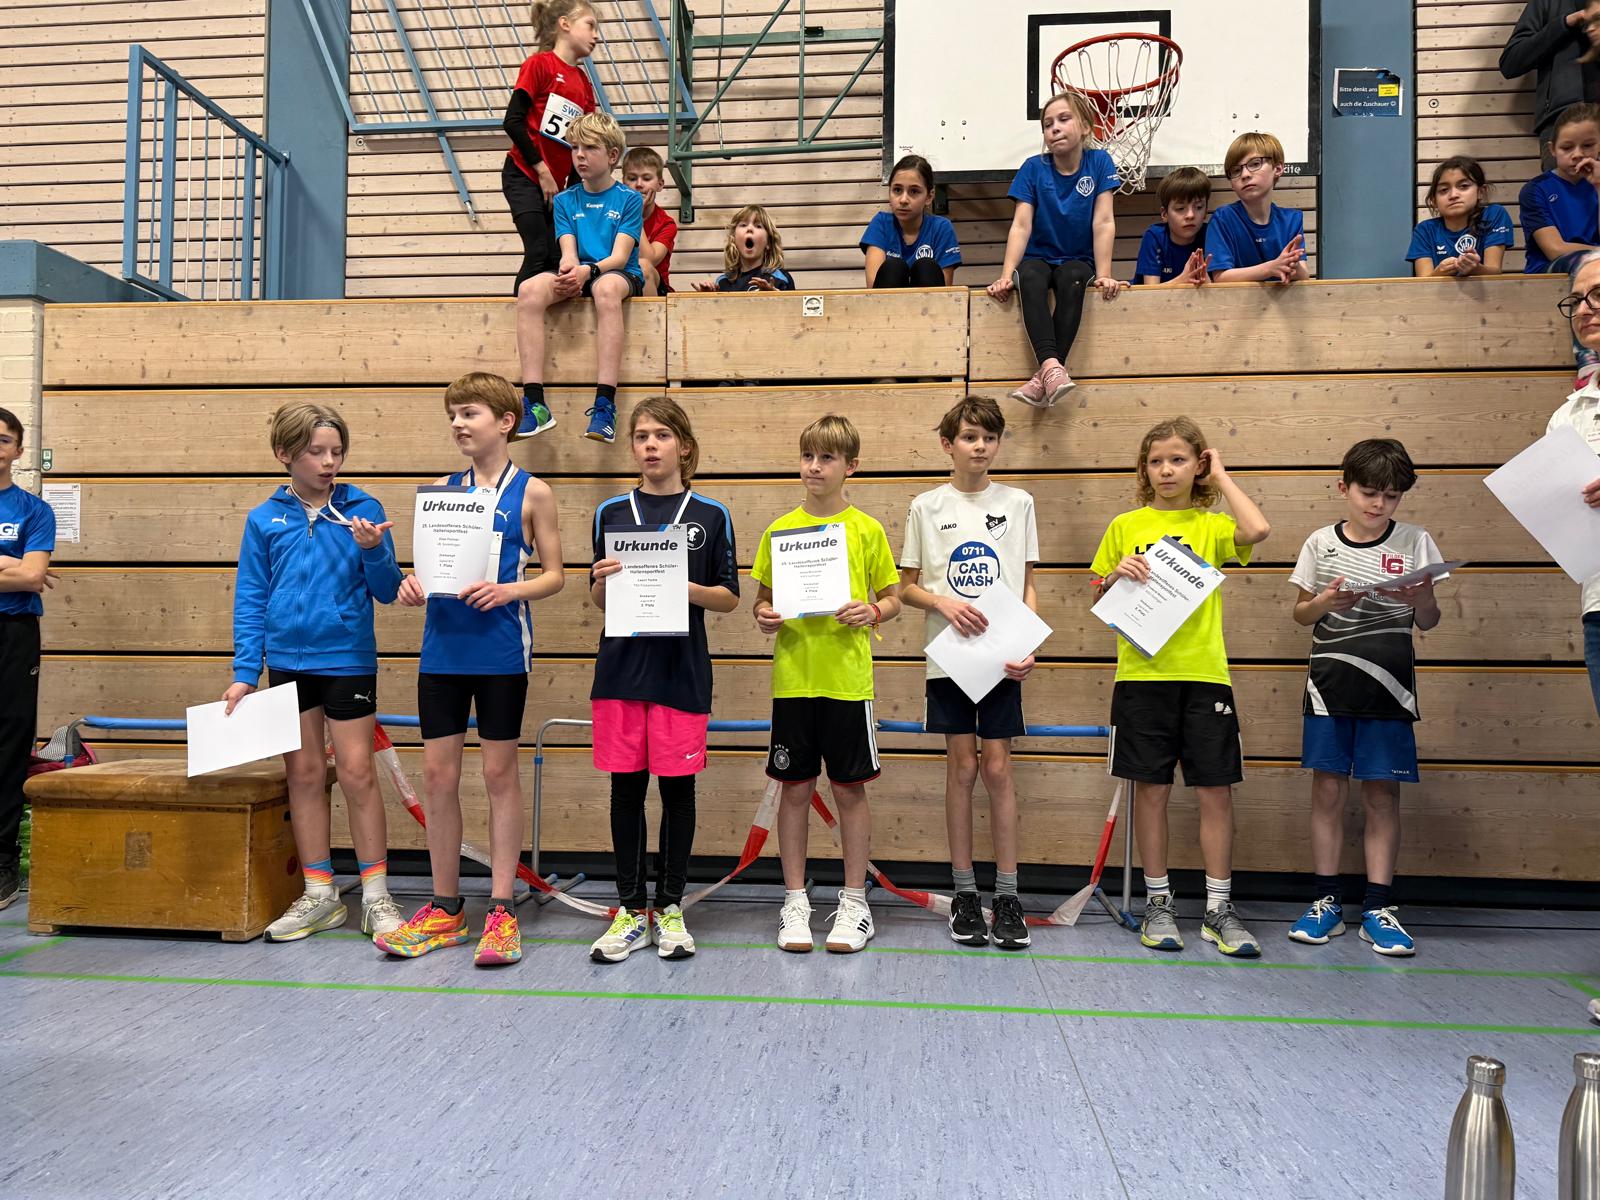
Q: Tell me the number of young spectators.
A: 10